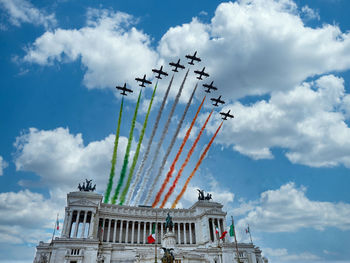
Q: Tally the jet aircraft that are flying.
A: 9